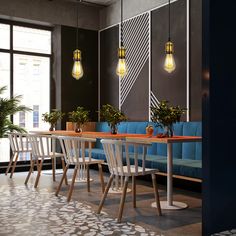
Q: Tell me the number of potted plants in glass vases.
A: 4